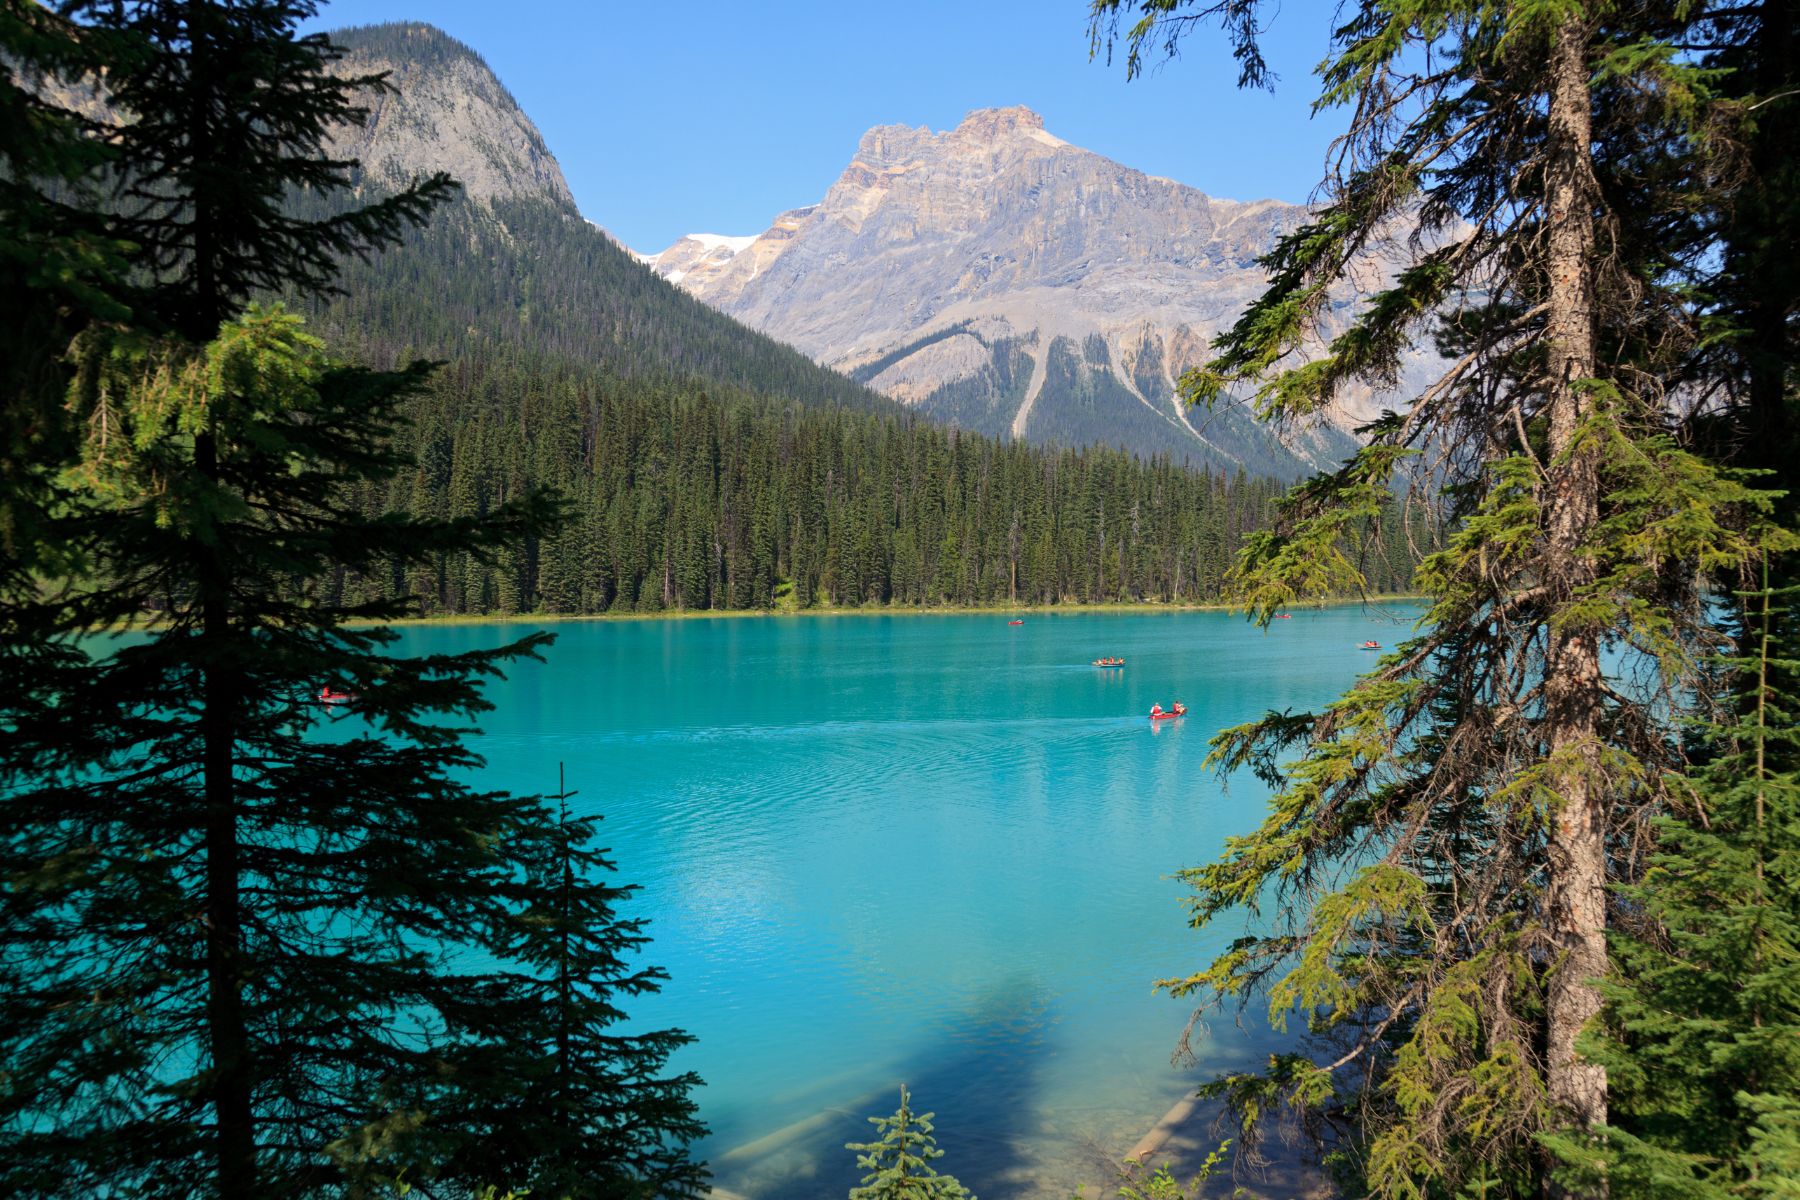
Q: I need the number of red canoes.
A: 4